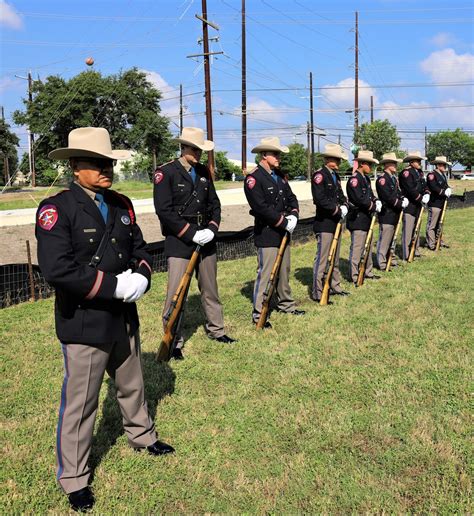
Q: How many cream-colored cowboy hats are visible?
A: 8